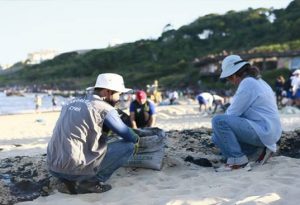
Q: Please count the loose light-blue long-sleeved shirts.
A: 1